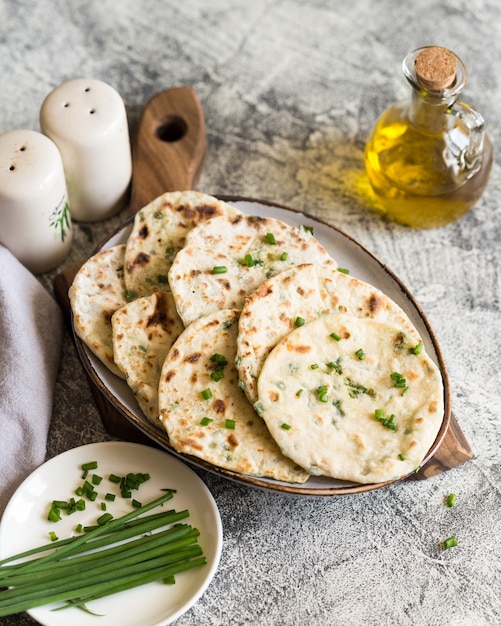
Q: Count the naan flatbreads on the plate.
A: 7